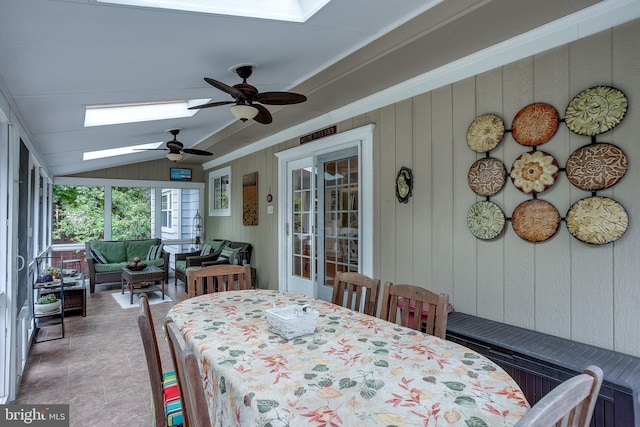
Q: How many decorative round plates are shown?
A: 9